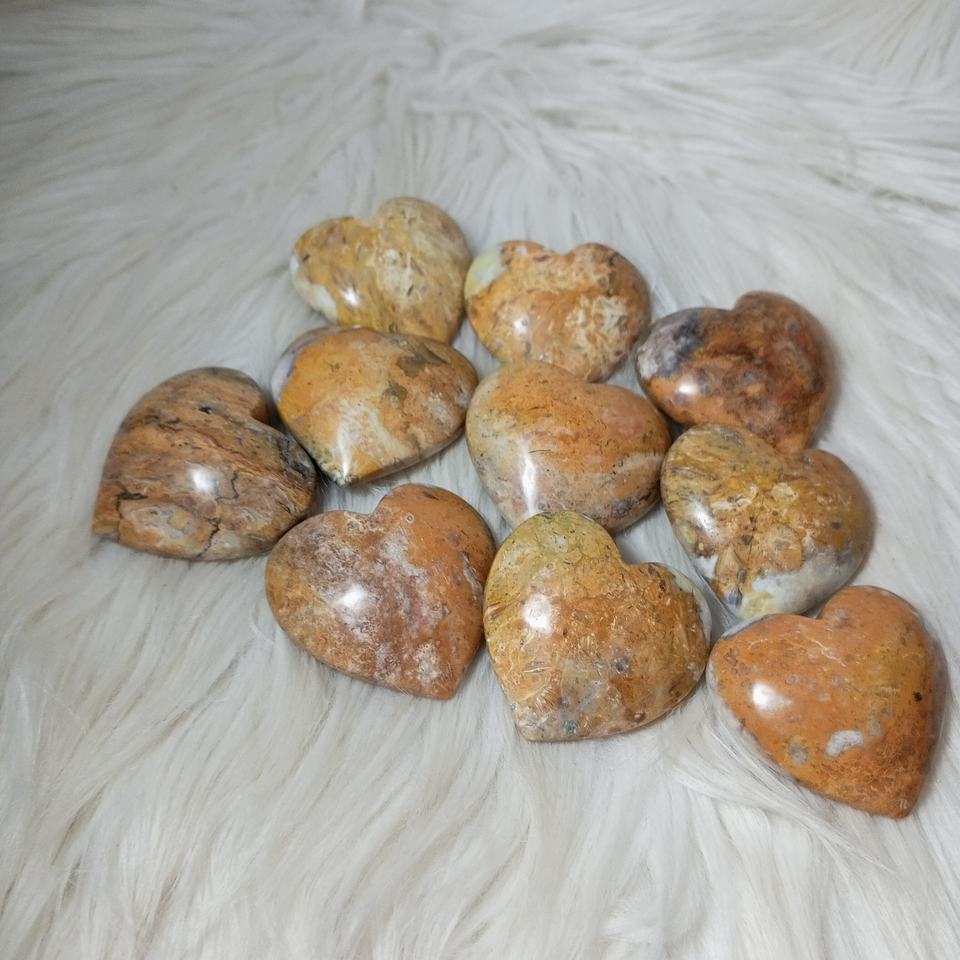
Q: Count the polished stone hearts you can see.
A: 10